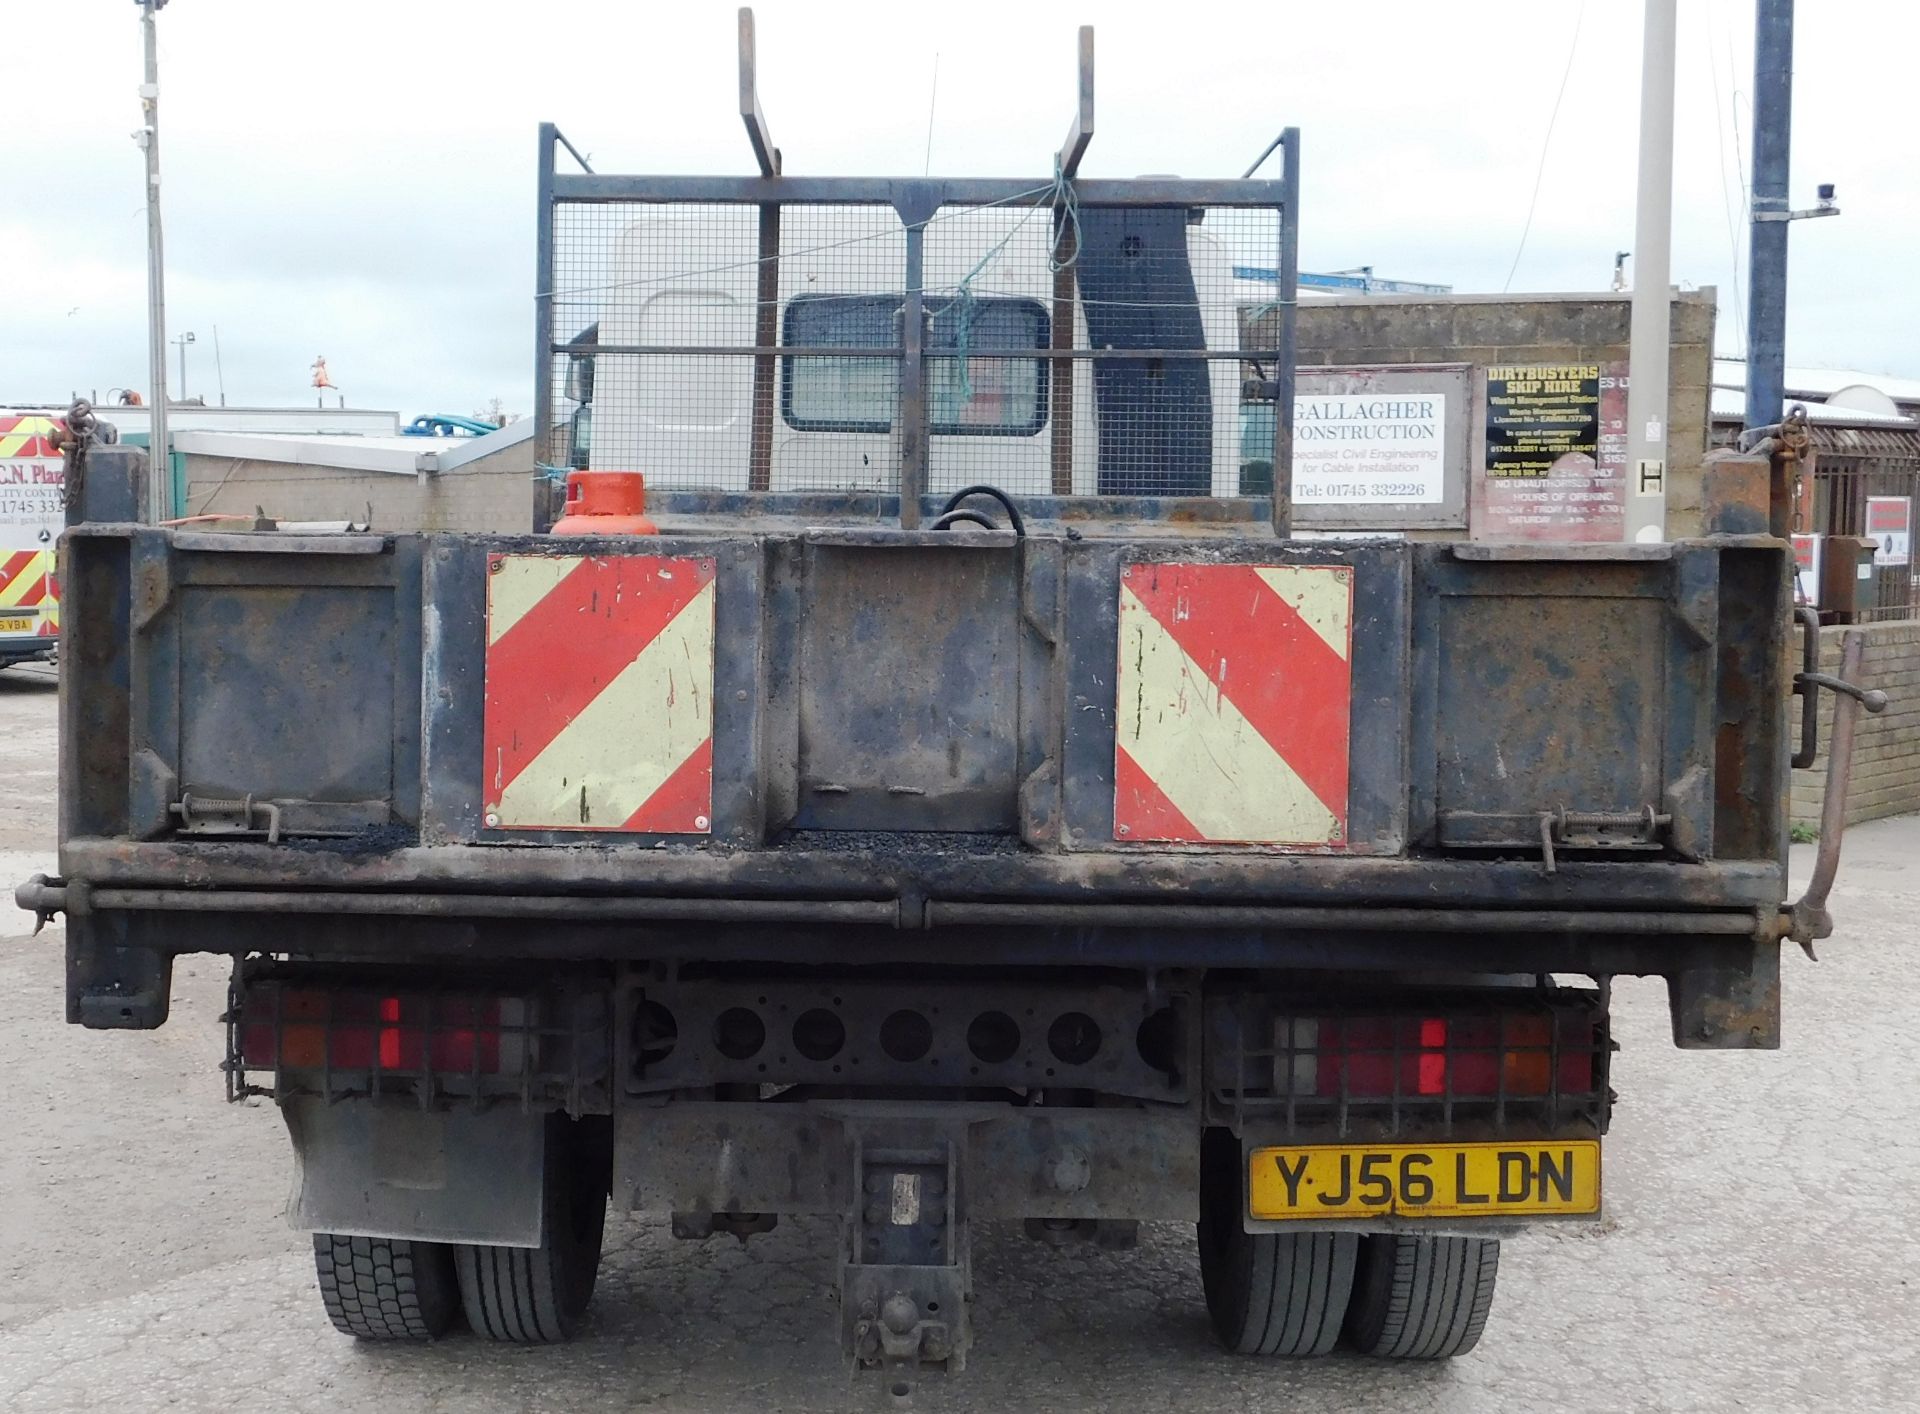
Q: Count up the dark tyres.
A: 4